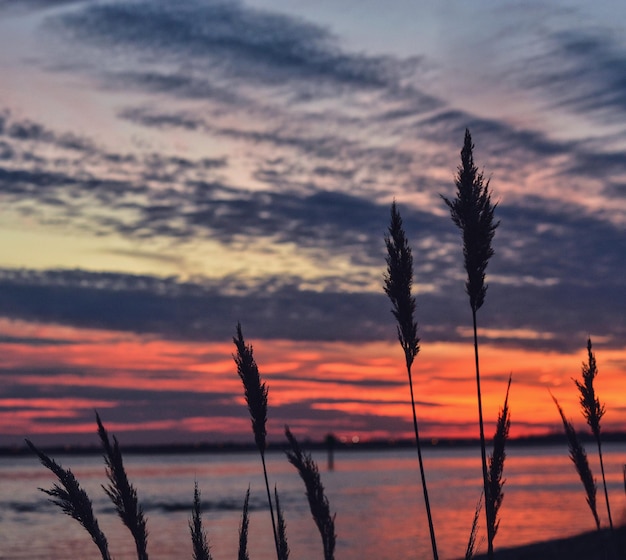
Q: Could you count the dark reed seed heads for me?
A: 13